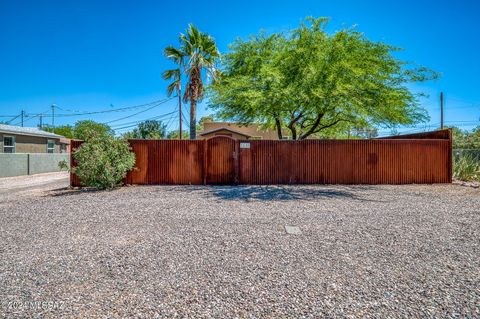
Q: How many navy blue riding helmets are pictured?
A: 0